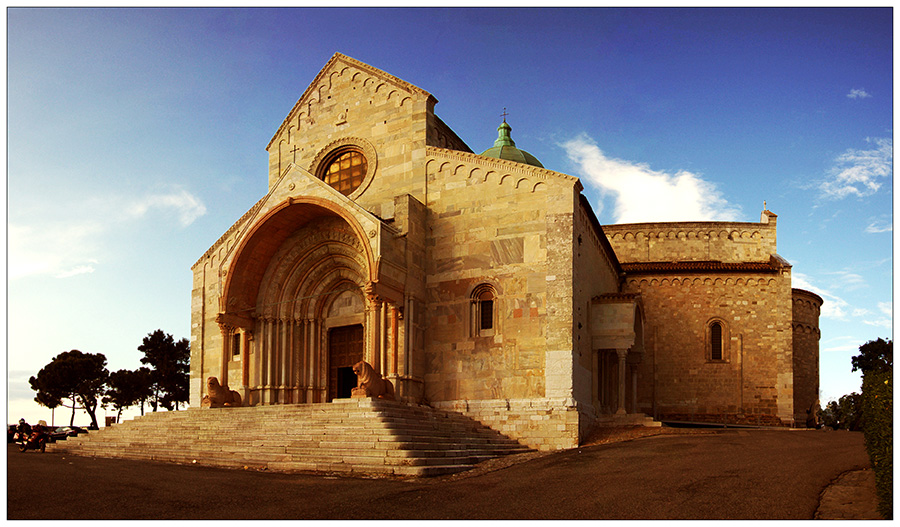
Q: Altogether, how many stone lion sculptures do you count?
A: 2